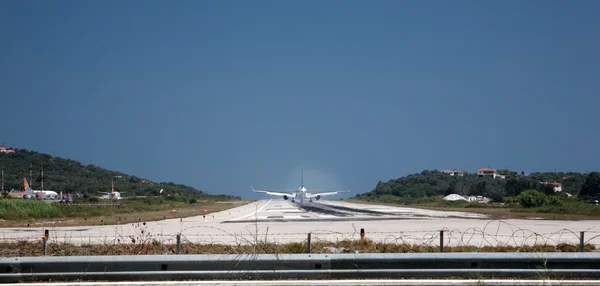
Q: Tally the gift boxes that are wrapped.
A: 0